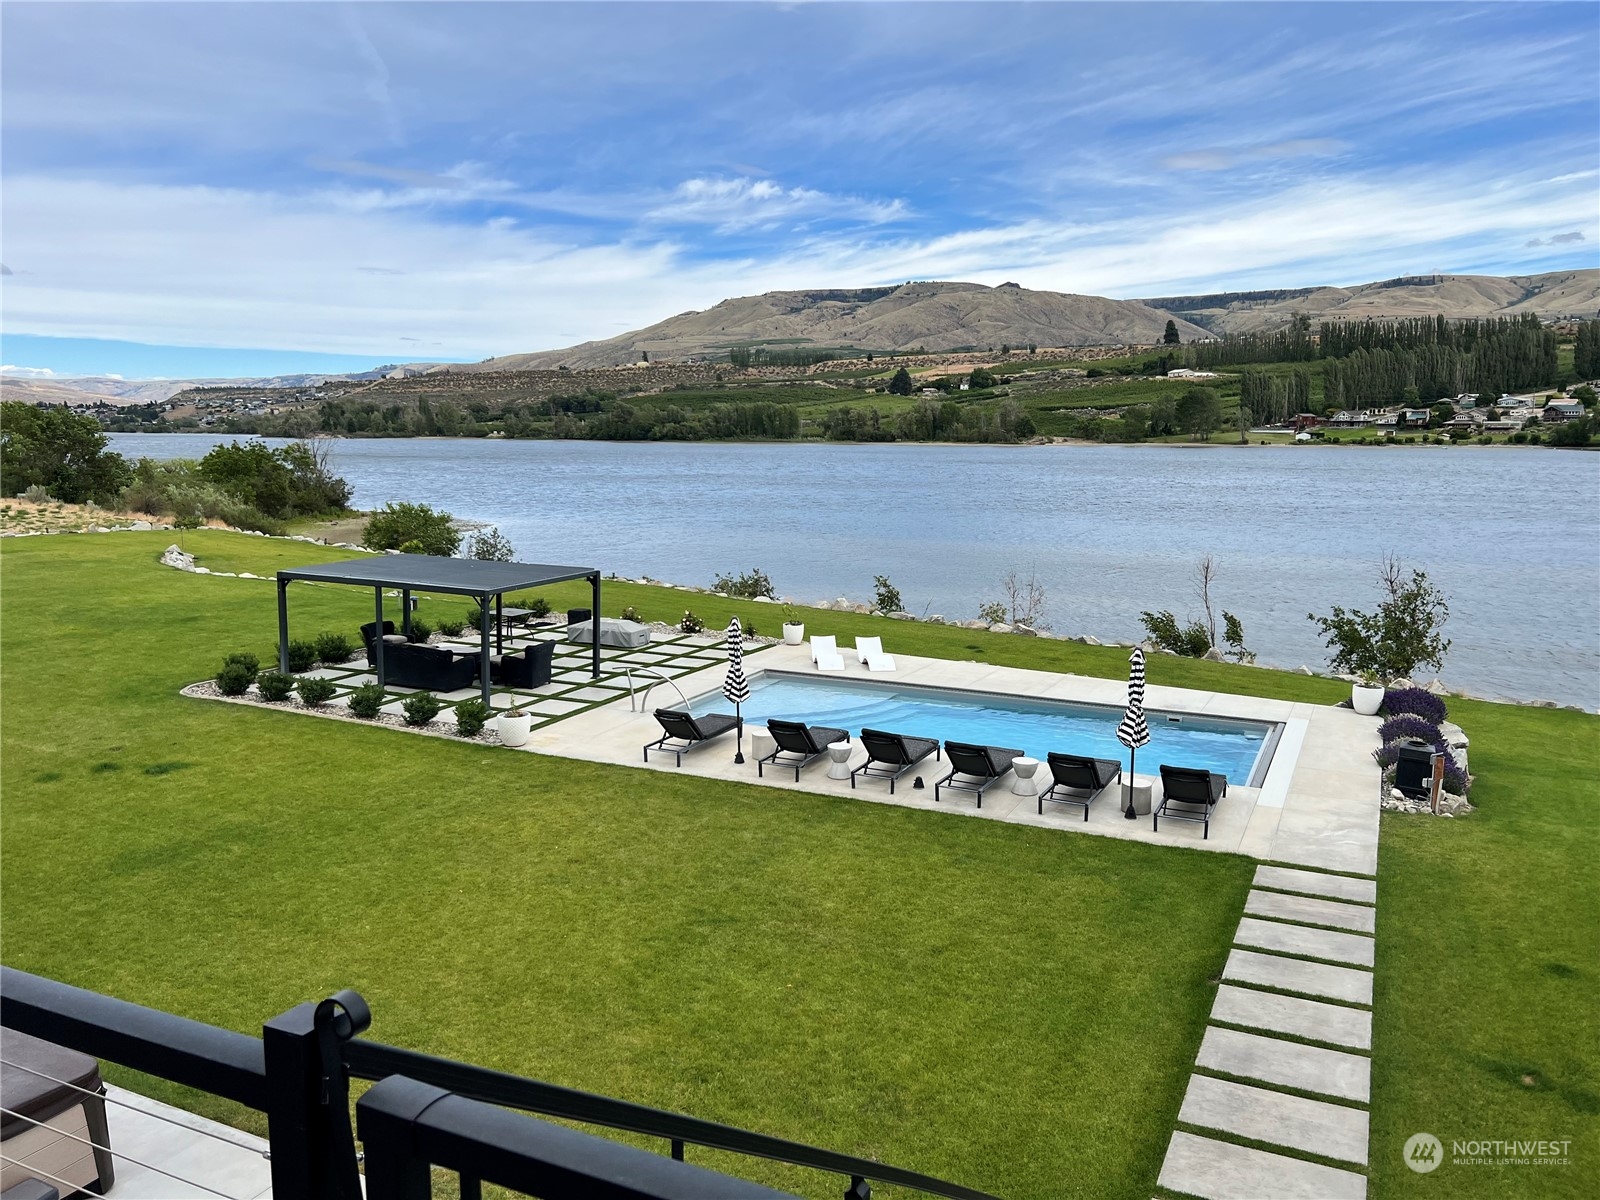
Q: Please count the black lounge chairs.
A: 6